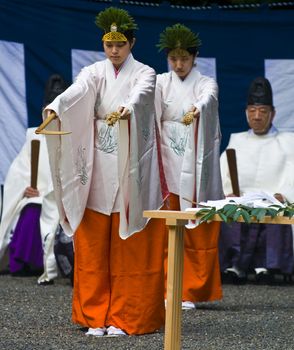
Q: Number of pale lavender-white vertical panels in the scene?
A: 4